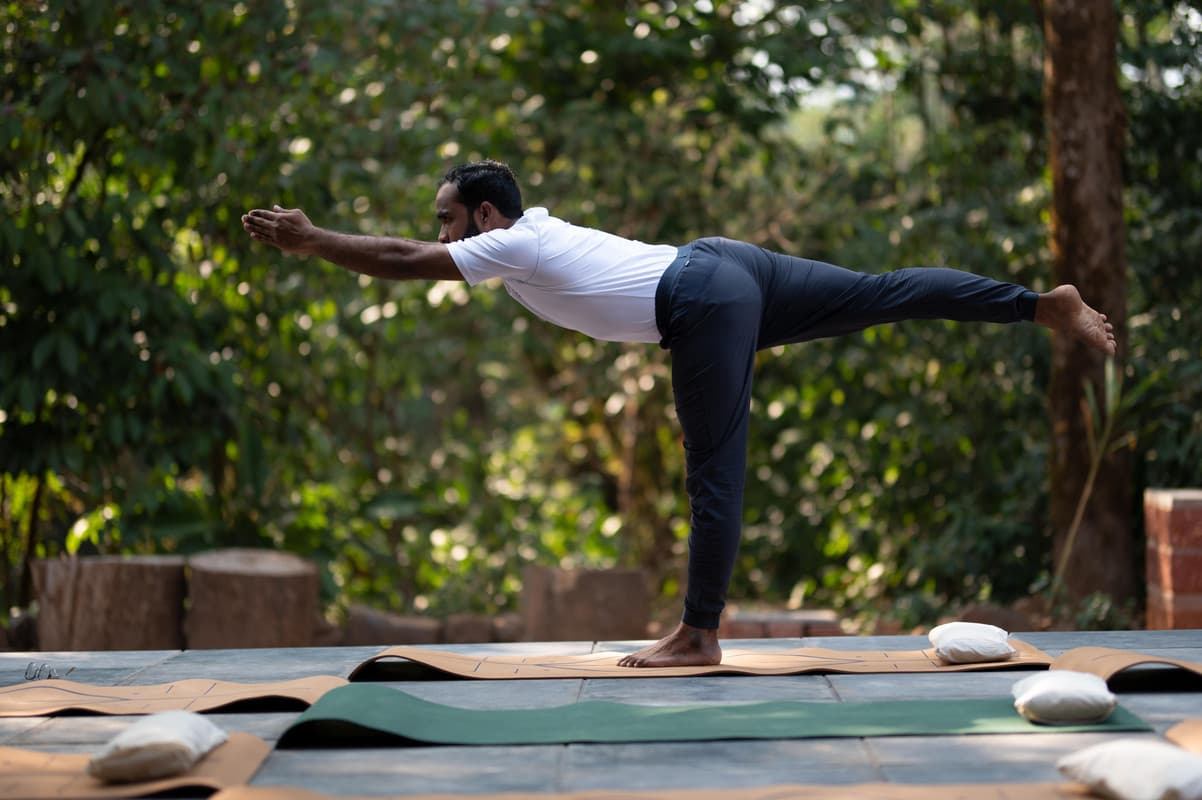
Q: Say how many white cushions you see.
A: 4